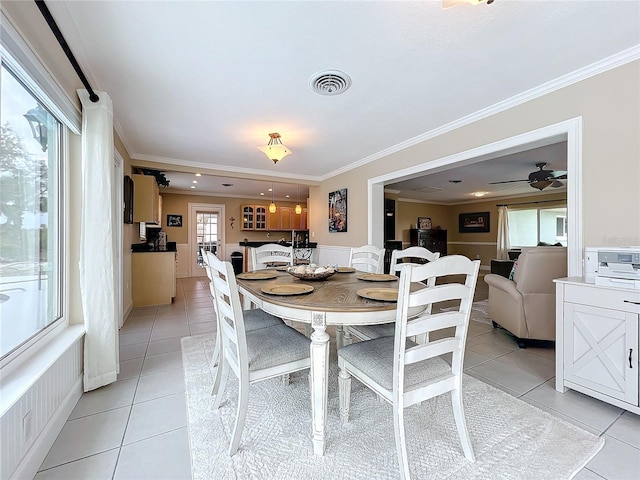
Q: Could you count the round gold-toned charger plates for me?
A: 6